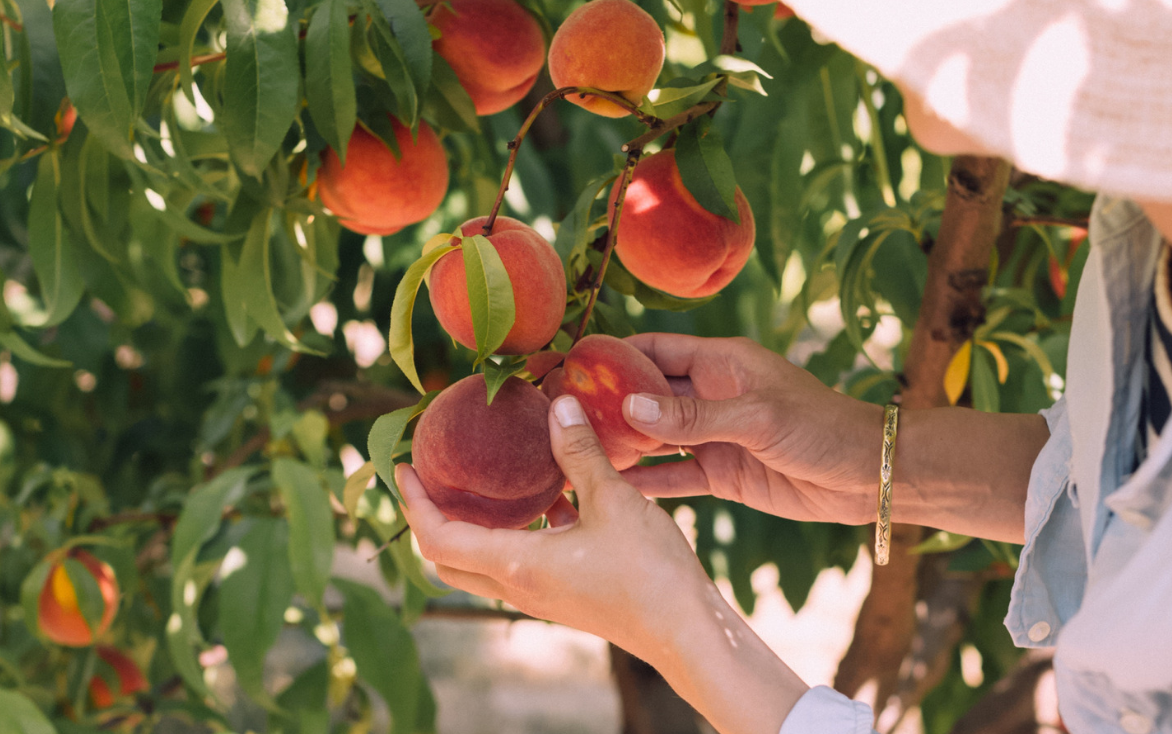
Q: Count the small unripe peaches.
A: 0